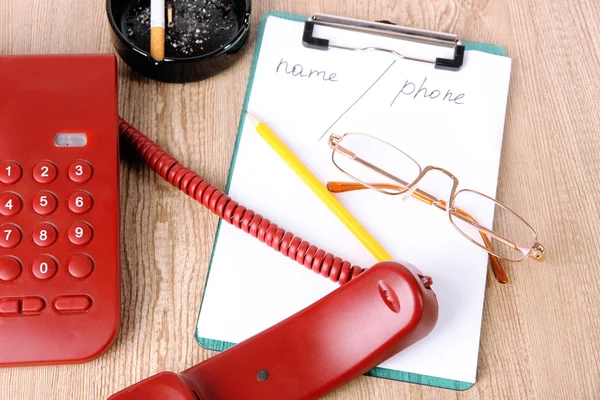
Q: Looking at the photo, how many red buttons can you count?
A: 15